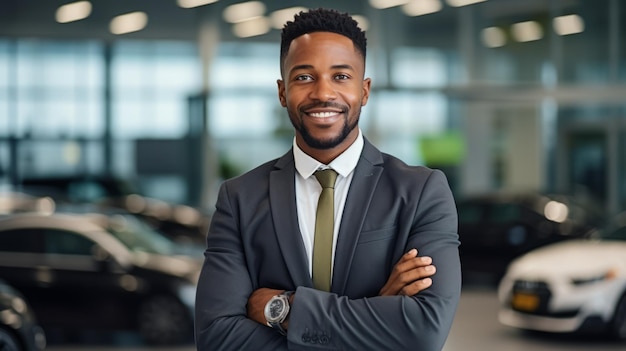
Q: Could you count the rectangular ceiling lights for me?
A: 13